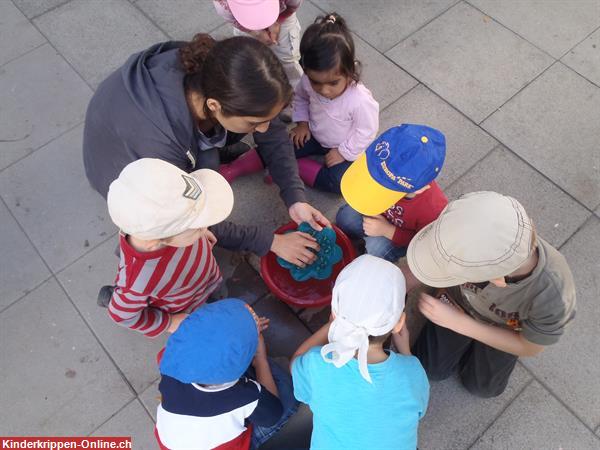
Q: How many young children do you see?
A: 7